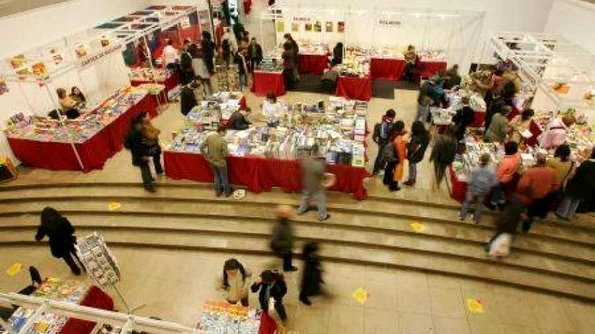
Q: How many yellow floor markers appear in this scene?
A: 5